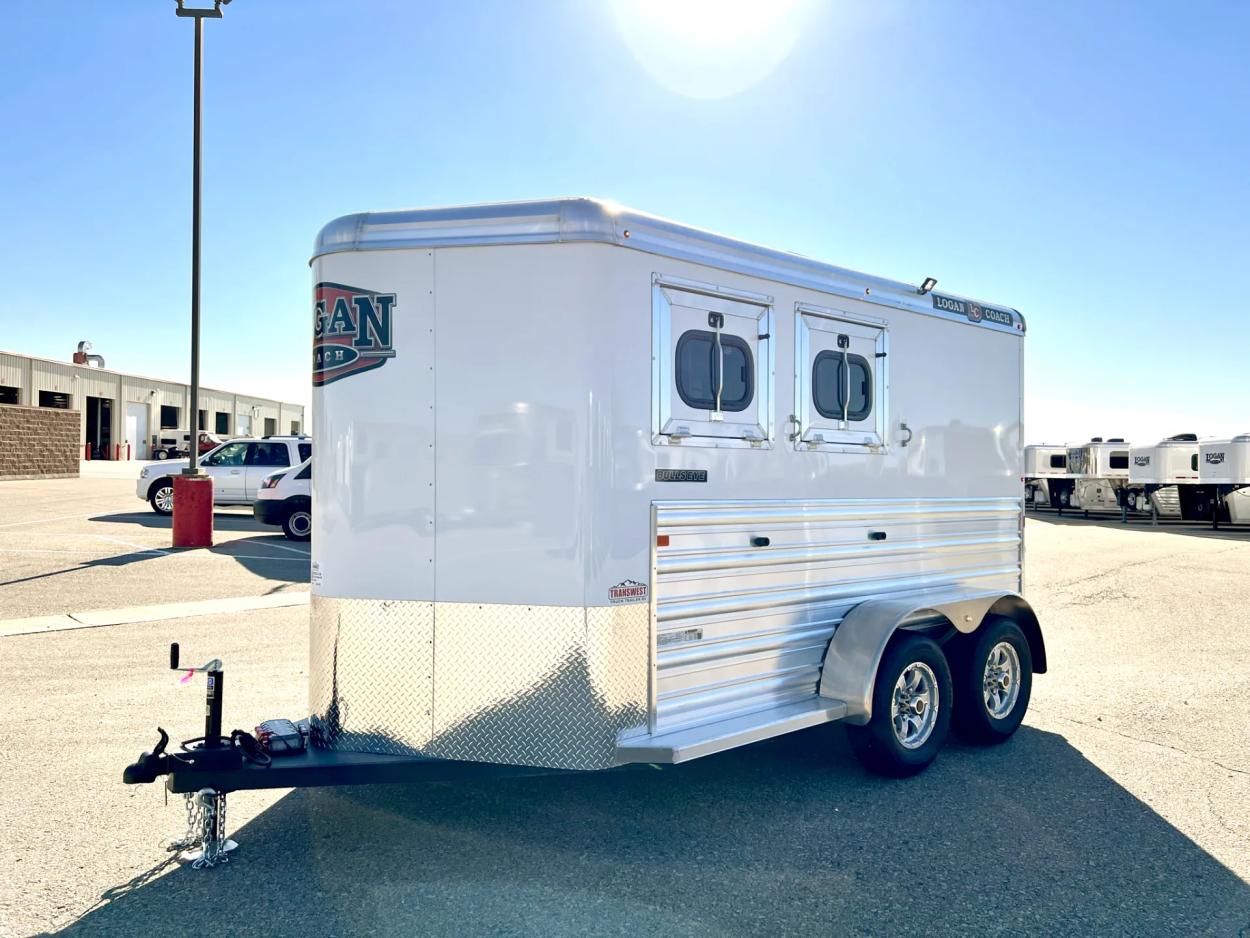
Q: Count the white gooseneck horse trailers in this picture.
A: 4